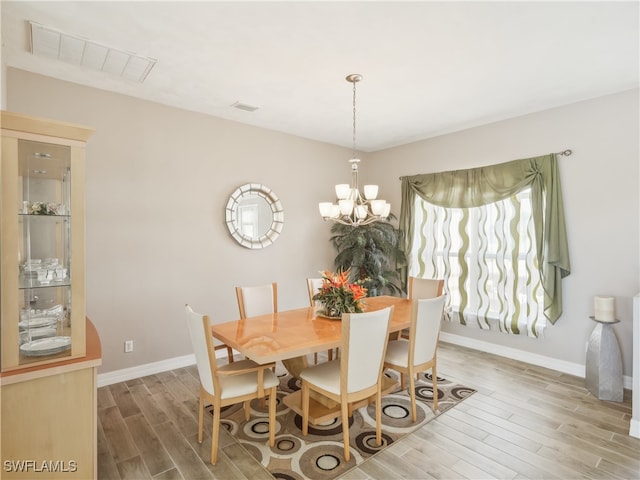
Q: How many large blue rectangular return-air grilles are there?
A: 0